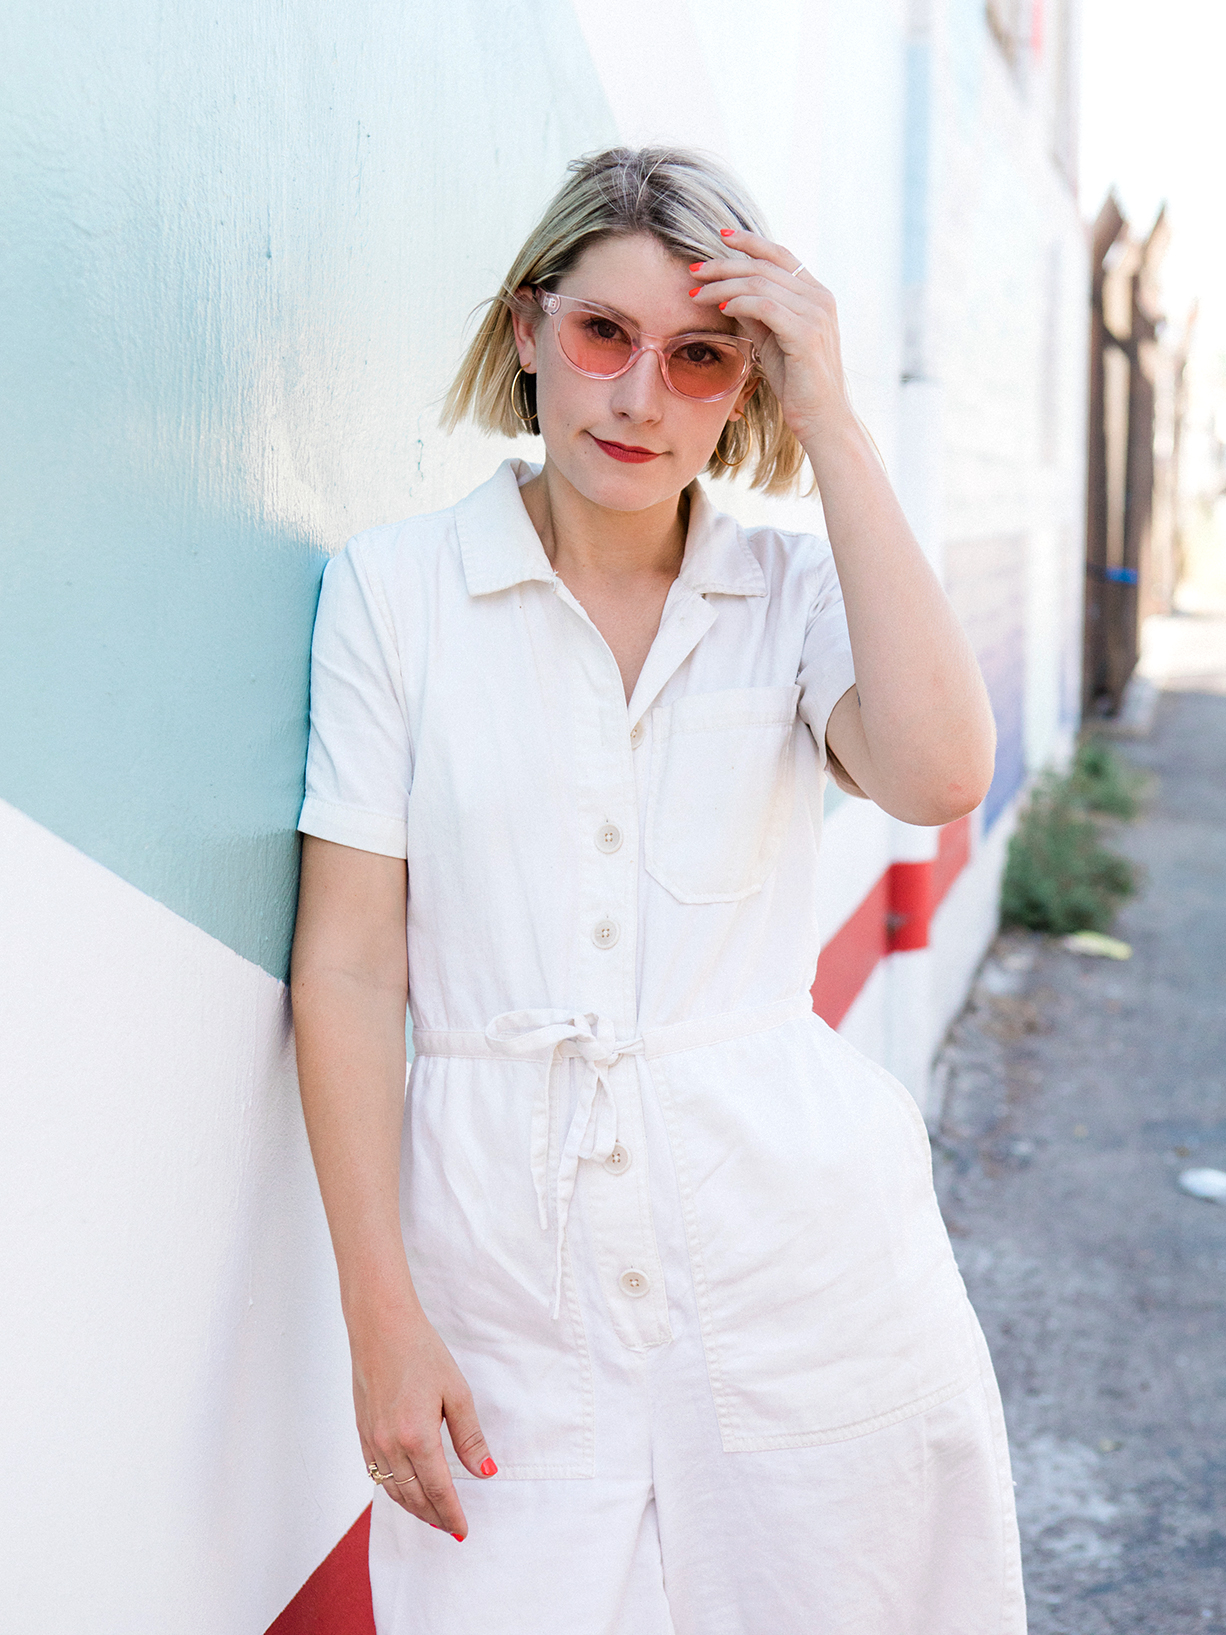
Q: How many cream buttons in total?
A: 5